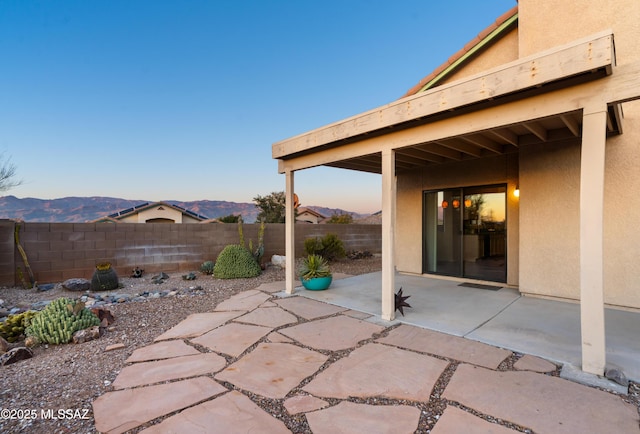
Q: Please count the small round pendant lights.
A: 3